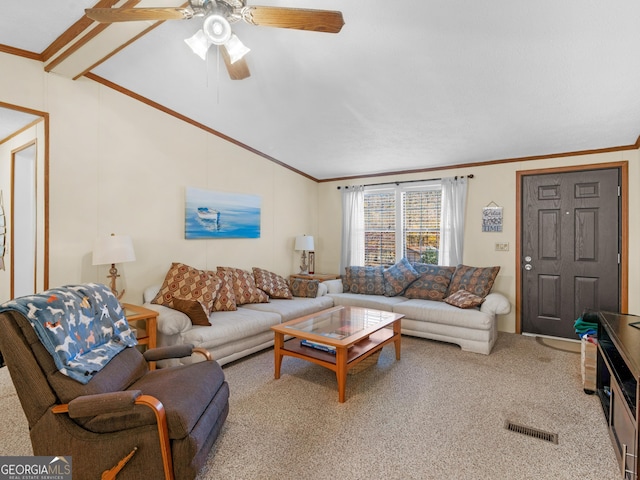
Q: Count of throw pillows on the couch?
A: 11